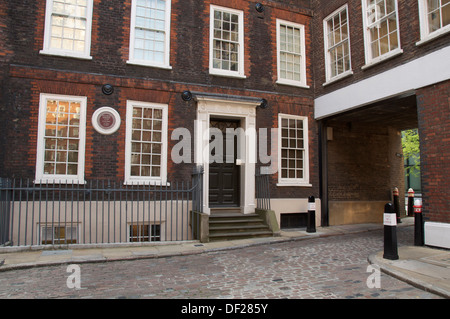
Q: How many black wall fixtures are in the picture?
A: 4